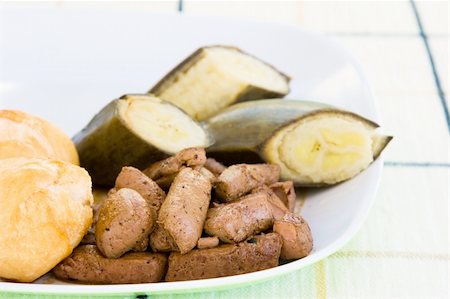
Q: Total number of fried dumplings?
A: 2